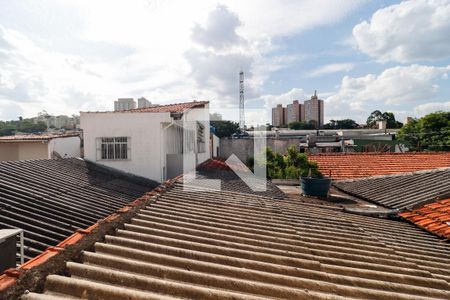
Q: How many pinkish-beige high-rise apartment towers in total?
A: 3